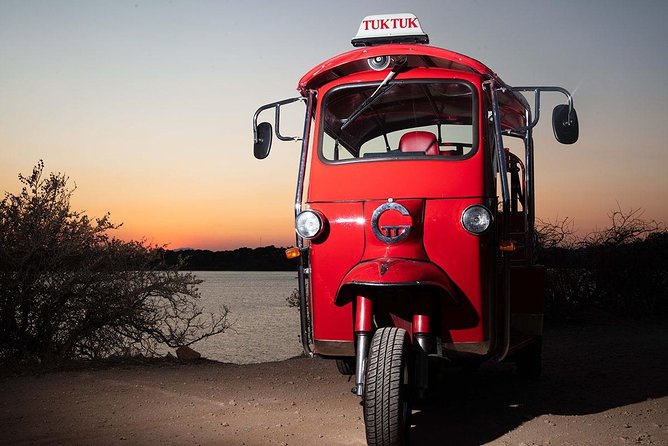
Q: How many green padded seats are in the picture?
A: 0